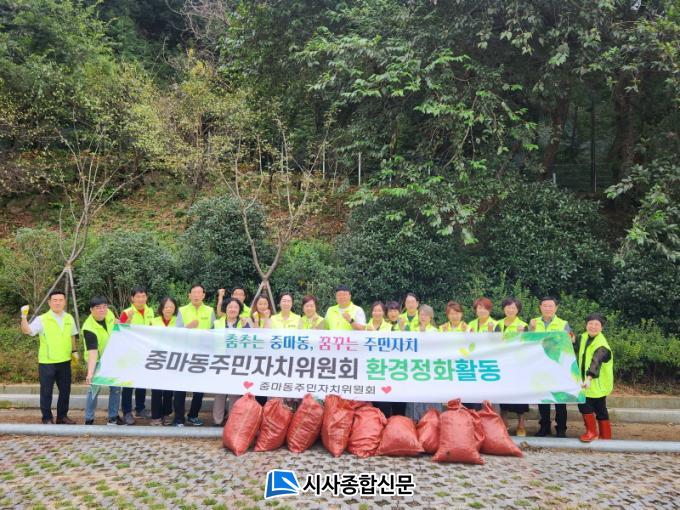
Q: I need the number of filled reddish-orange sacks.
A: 9